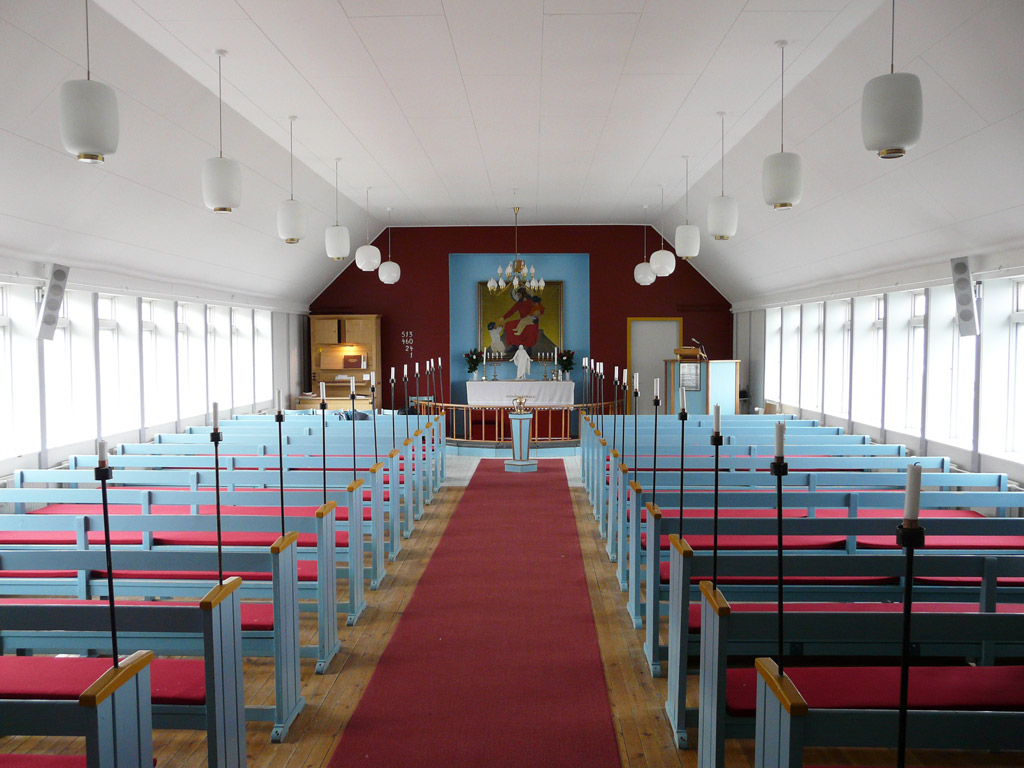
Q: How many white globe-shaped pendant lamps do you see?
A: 12